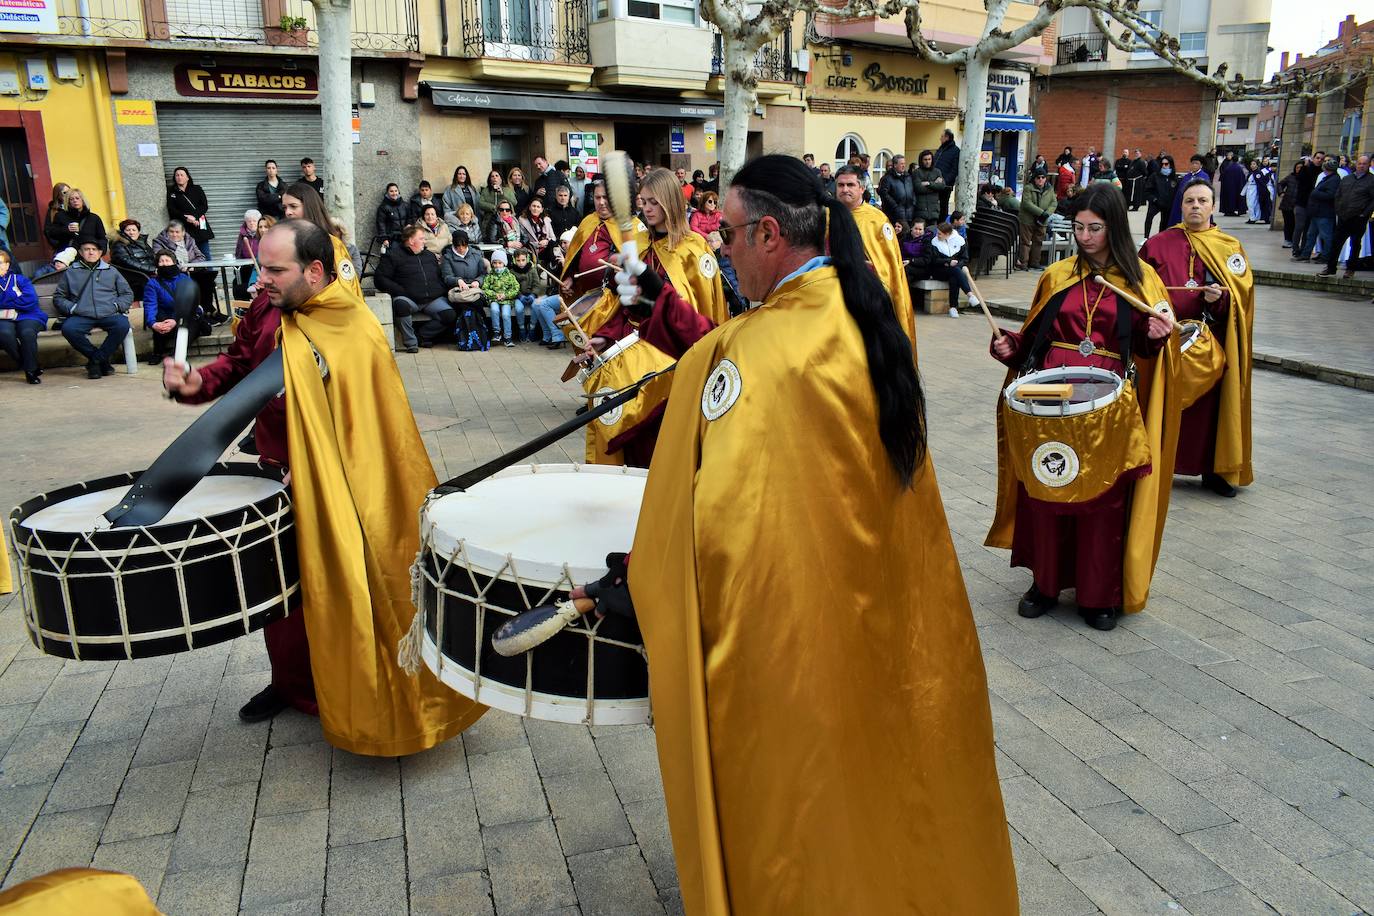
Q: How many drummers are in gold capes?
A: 8